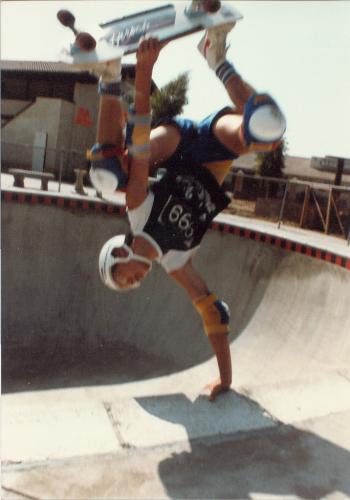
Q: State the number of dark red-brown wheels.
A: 3